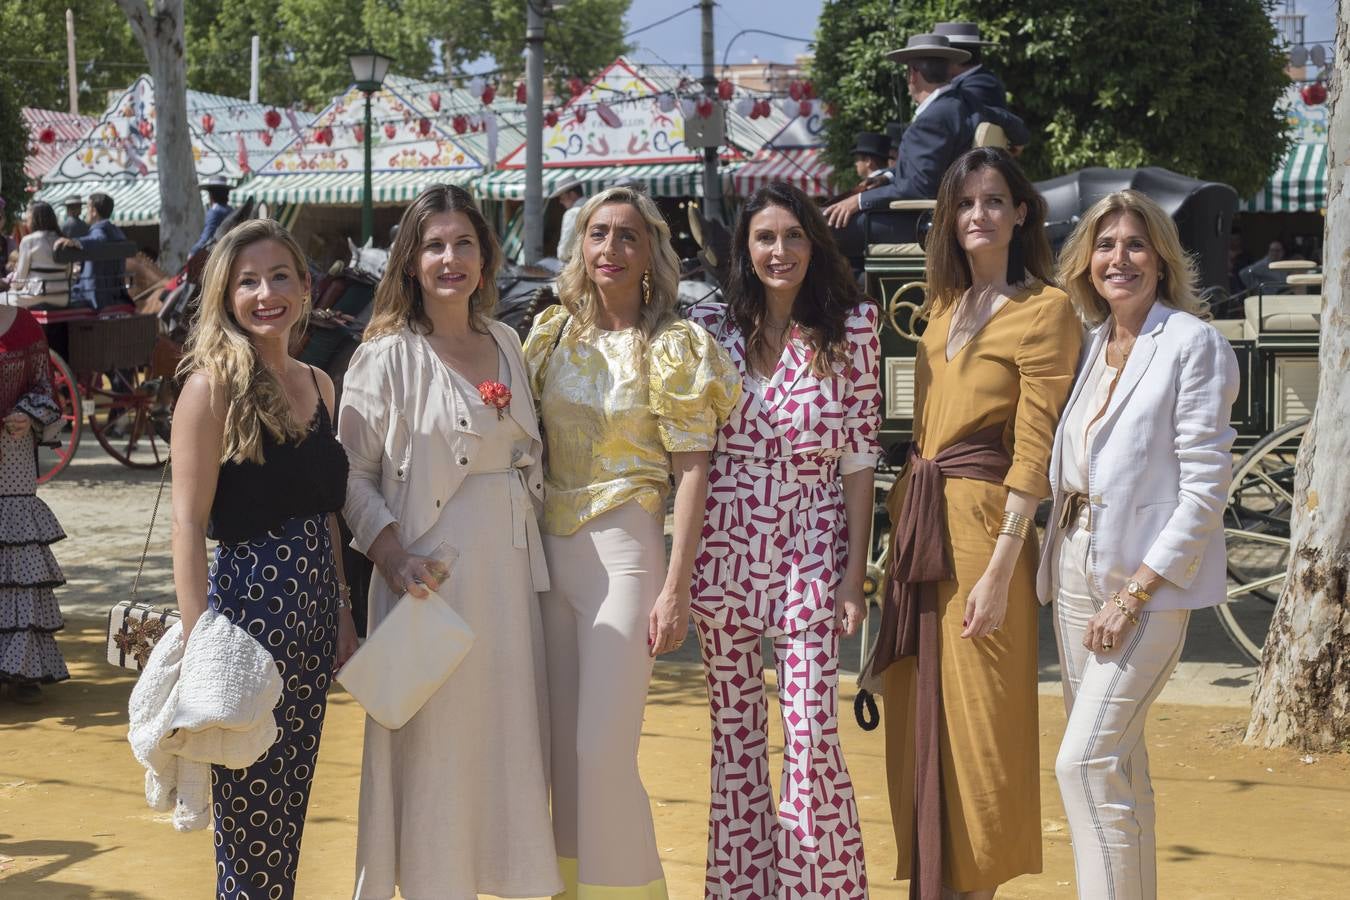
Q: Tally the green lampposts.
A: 1